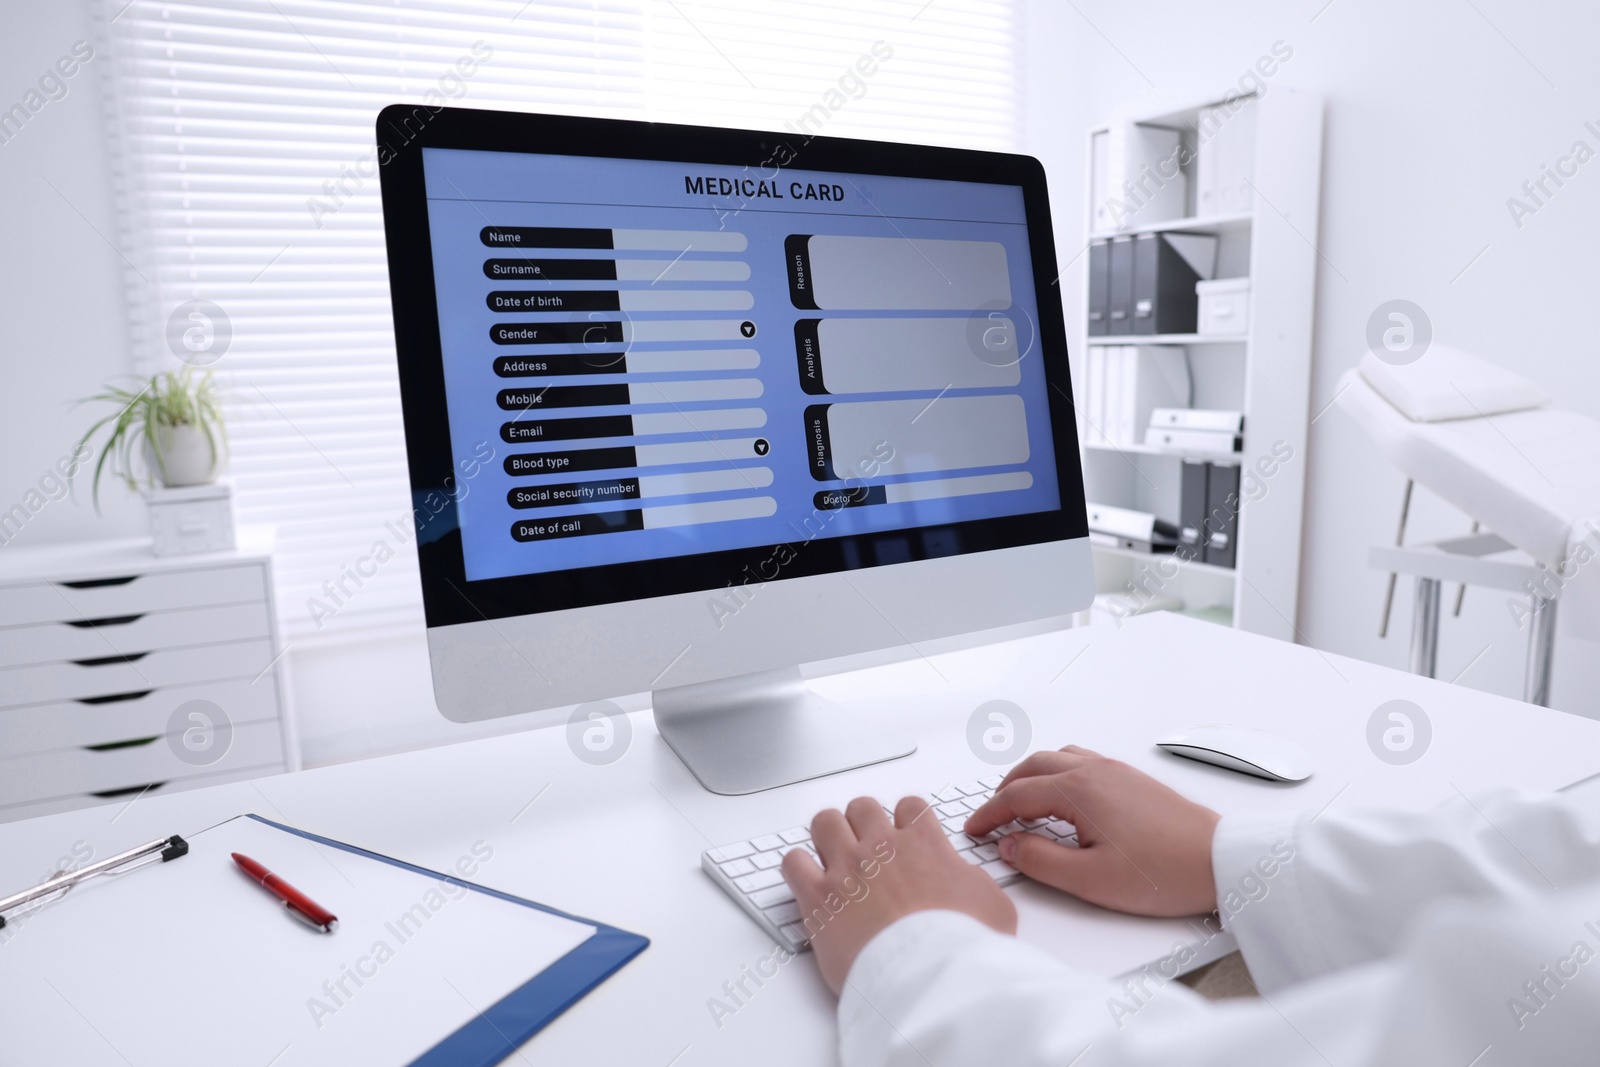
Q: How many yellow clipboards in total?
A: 0